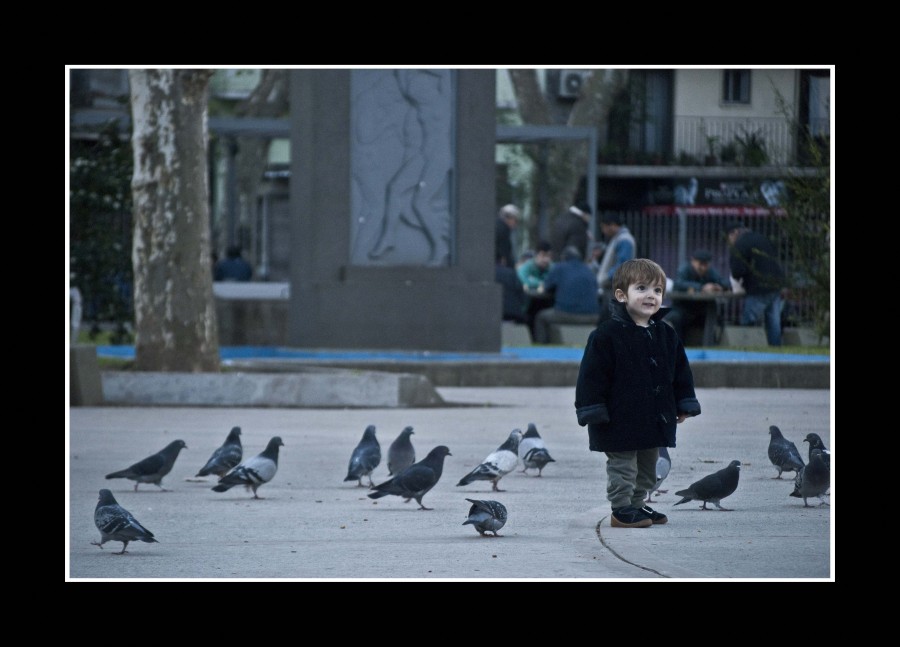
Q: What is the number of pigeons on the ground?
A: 15